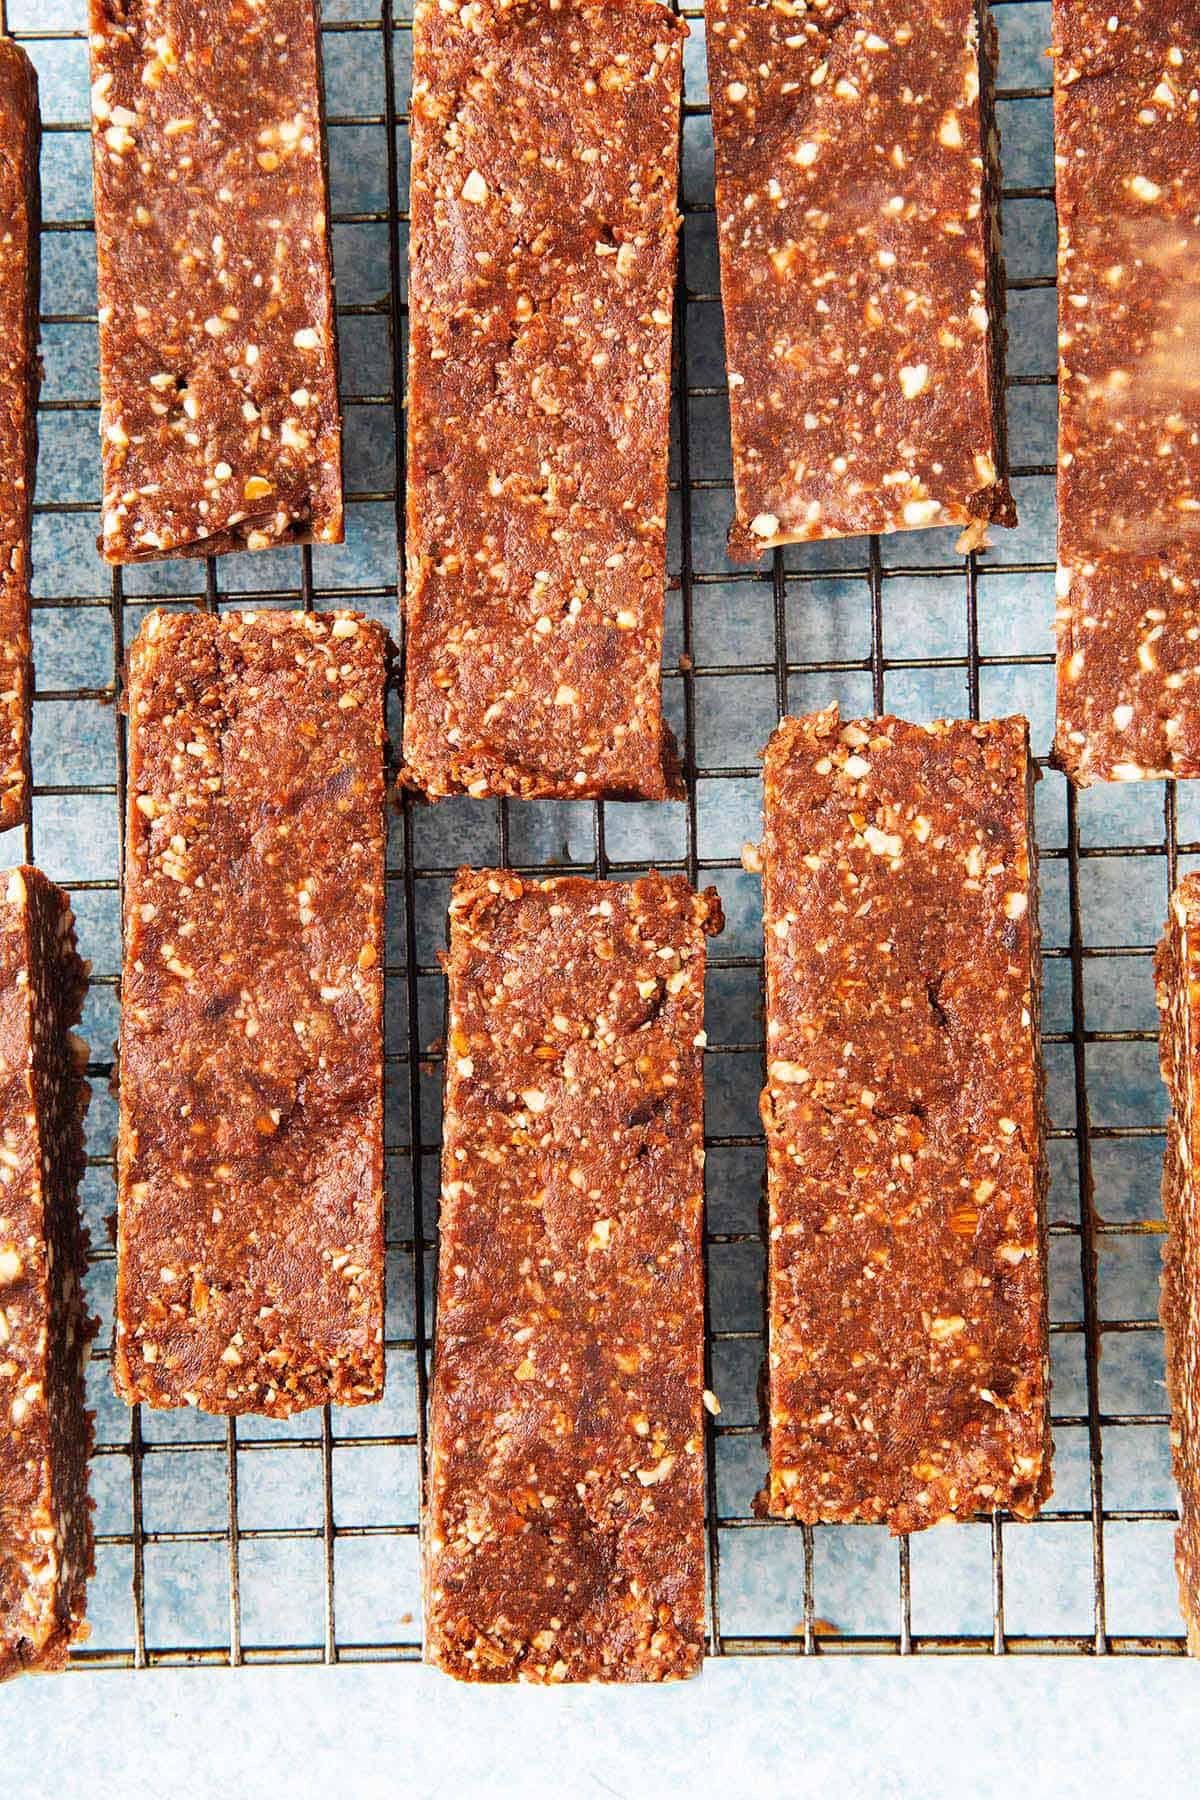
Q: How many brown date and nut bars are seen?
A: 10